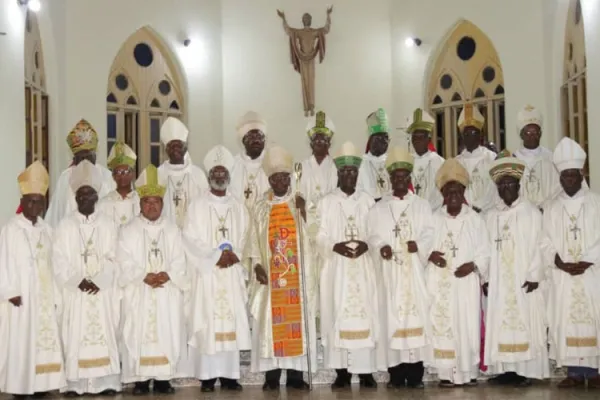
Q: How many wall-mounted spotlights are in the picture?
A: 3